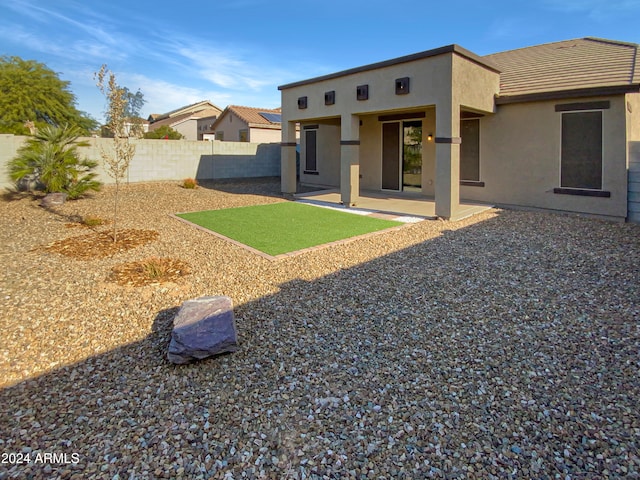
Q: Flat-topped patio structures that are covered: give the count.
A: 1